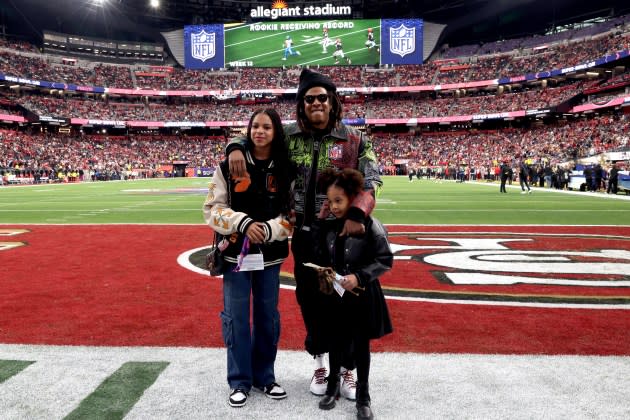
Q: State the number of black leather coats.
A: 1